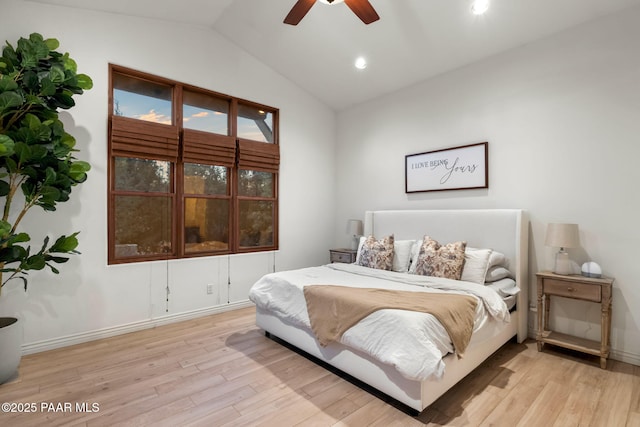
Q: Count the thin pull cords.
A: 3